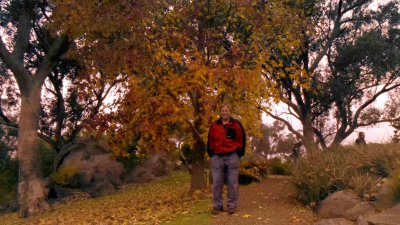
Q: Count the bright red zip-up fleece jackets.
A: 1